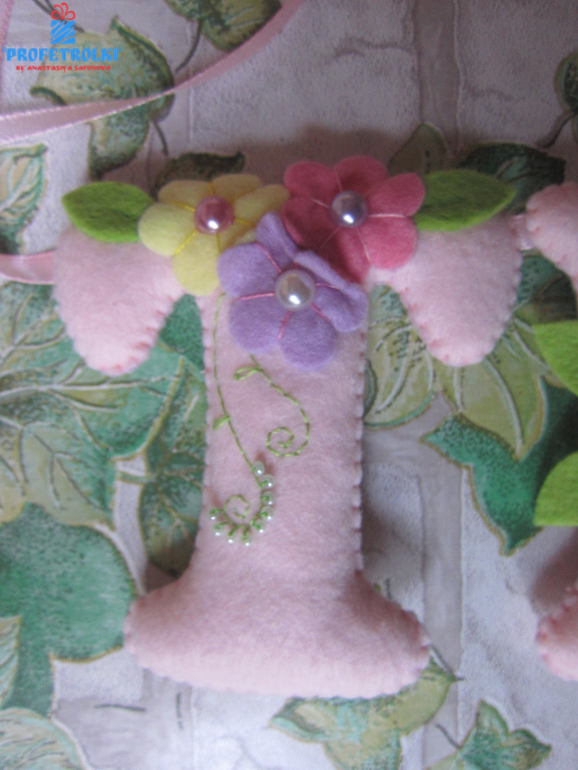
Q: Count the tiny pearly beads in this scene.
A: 9